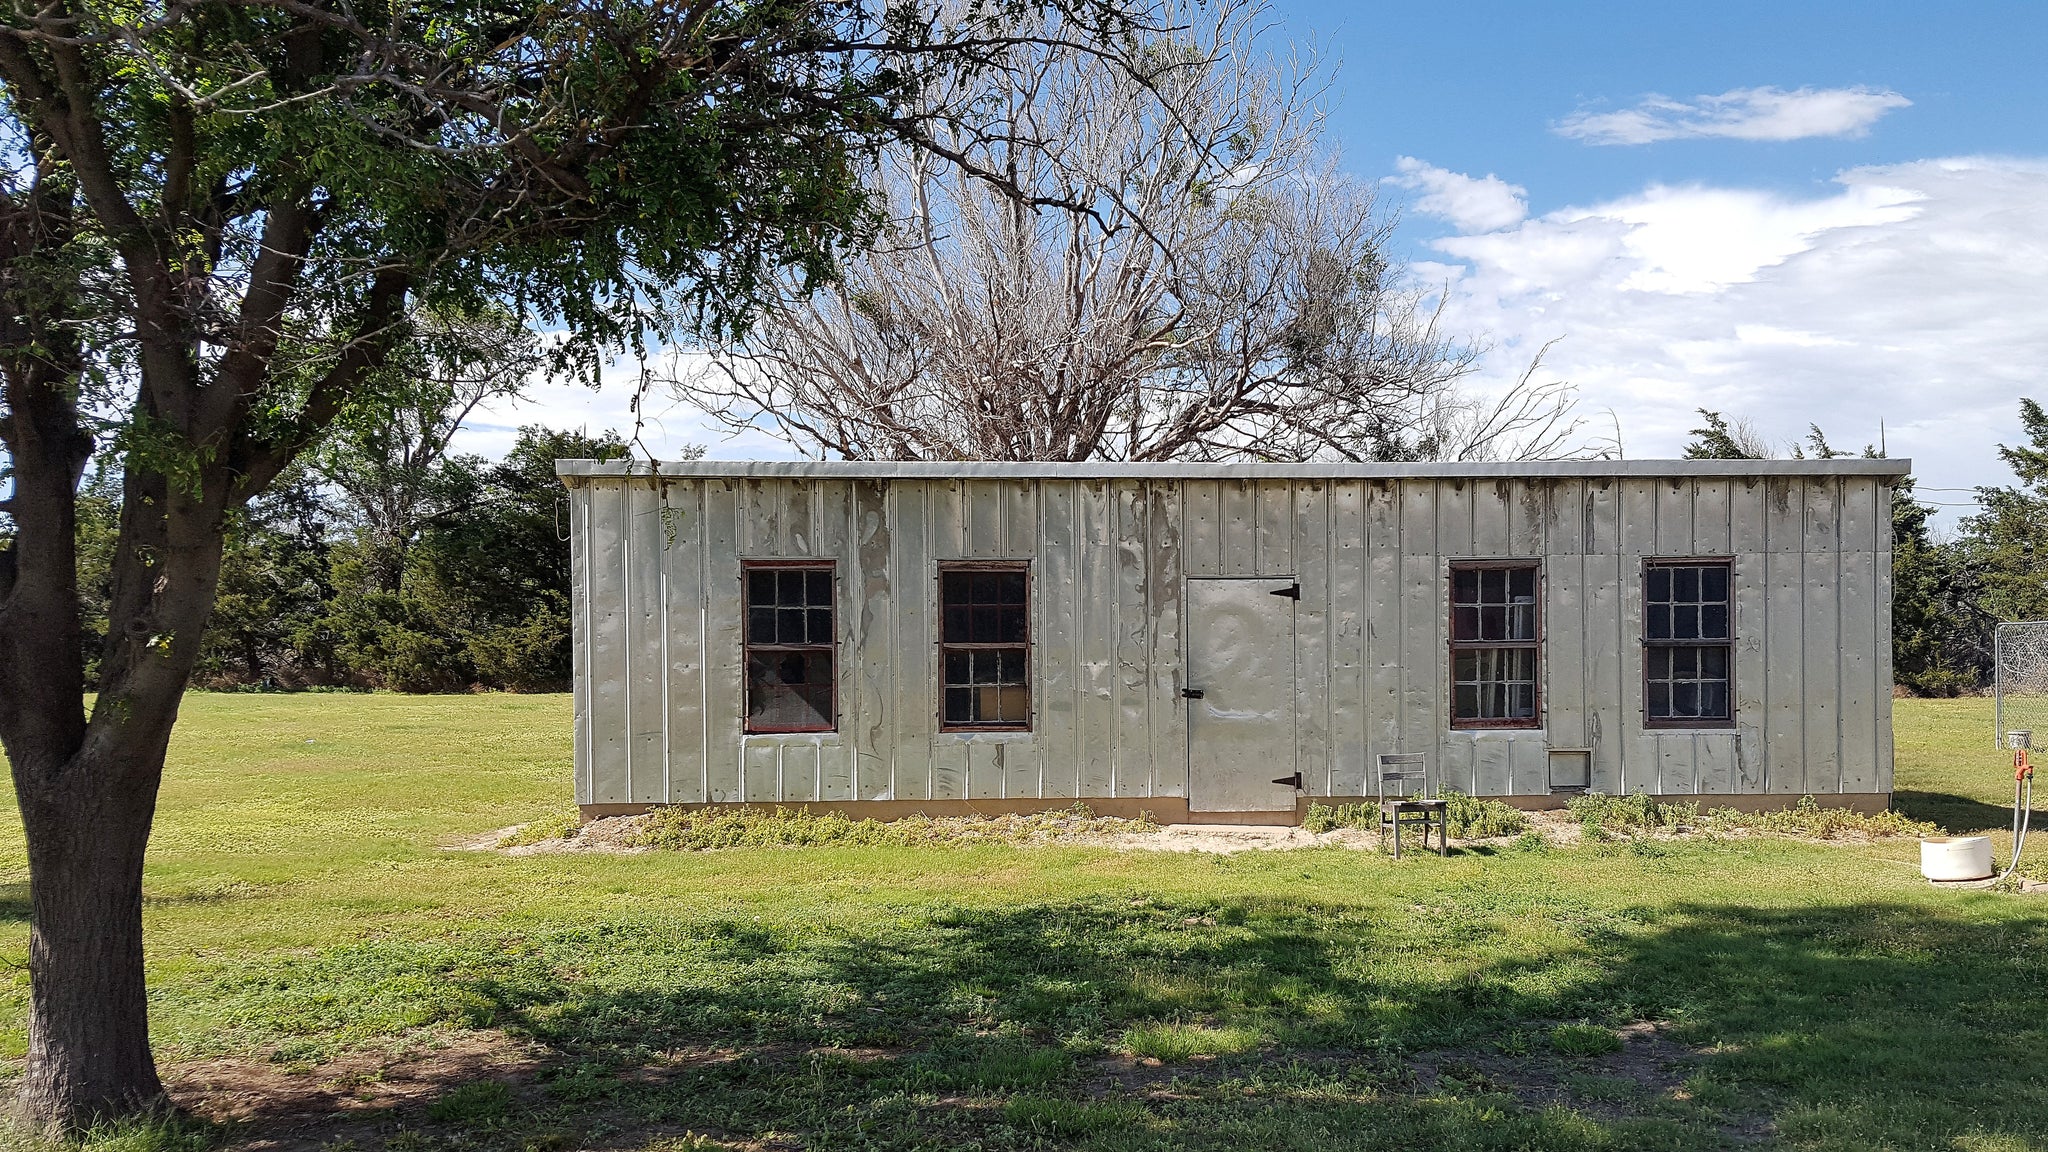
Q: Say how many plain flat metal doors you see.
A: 1